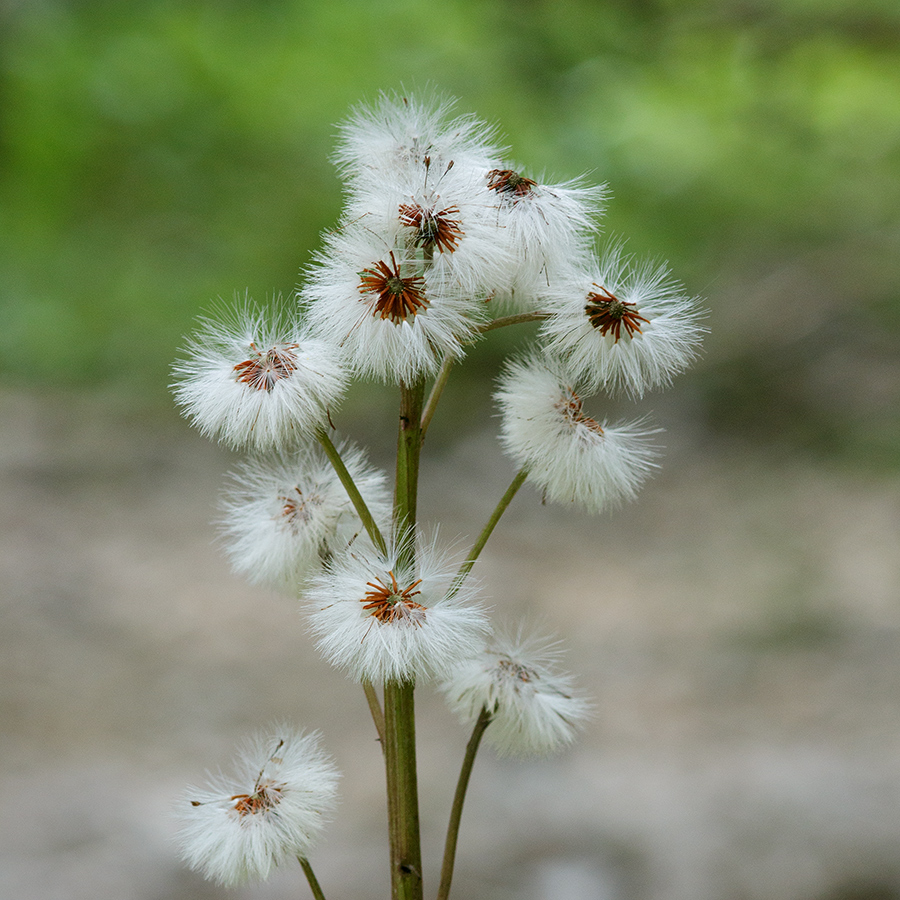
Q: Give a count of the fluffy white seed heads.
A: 11